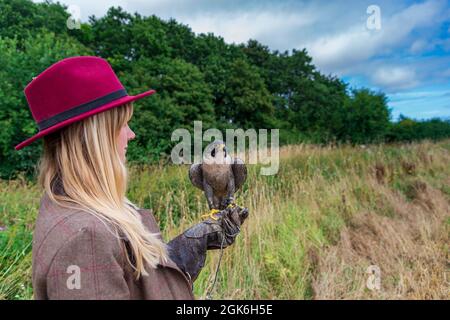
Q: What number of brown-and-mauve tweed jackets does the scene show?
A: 1